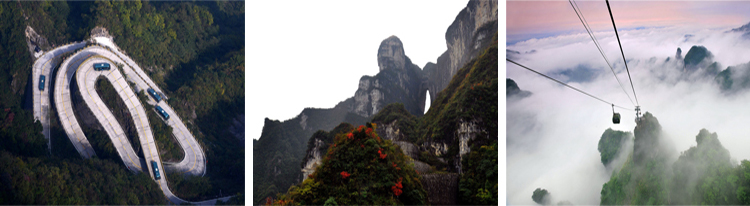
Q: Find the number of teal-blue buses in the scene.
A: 5